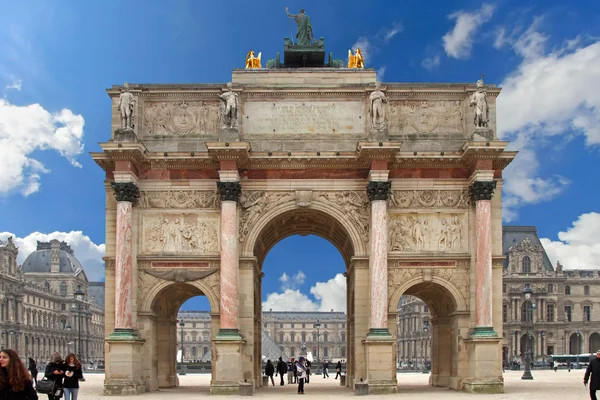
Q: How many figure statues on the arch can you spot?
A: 7